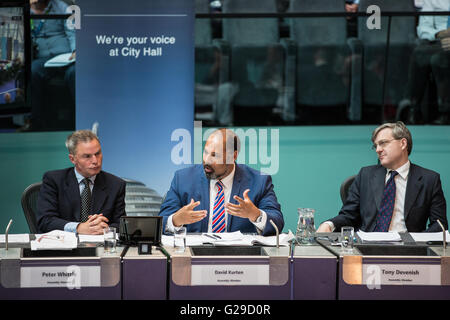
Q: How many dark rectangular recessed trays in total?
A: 3